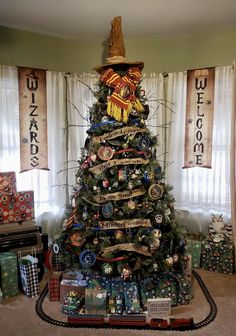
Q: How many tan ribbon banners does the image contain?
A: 5